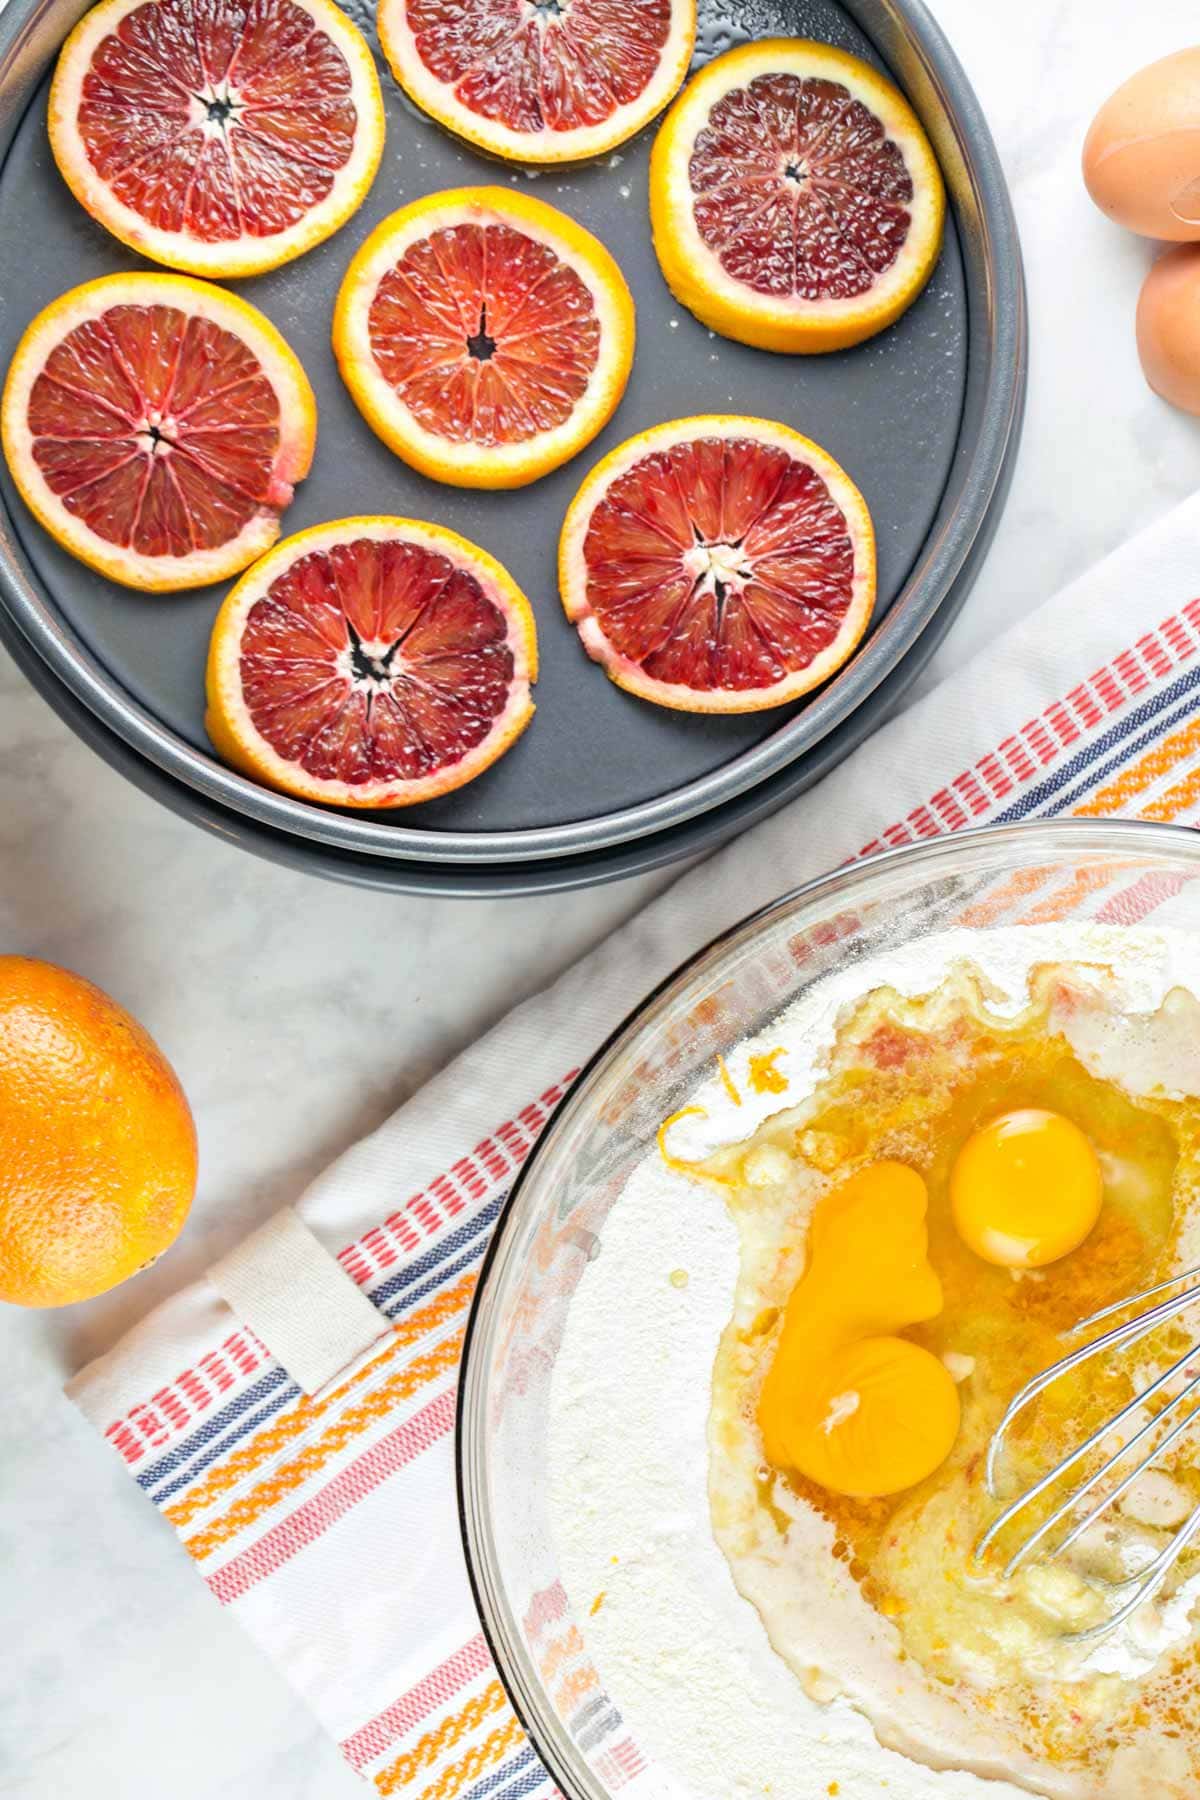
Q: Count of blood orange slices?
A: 7